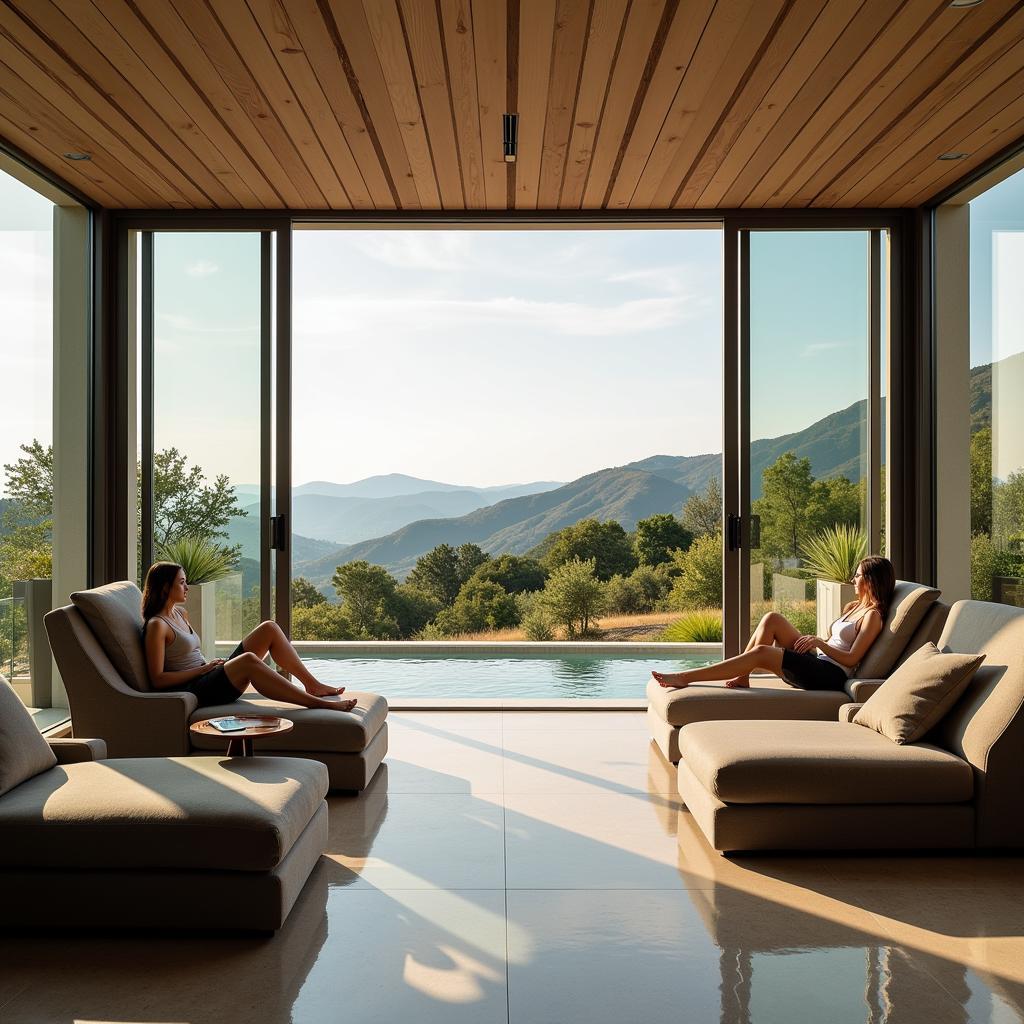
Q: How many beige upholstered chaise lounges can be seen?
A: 4